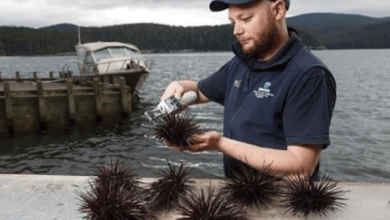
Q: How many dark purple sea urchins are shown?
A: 7